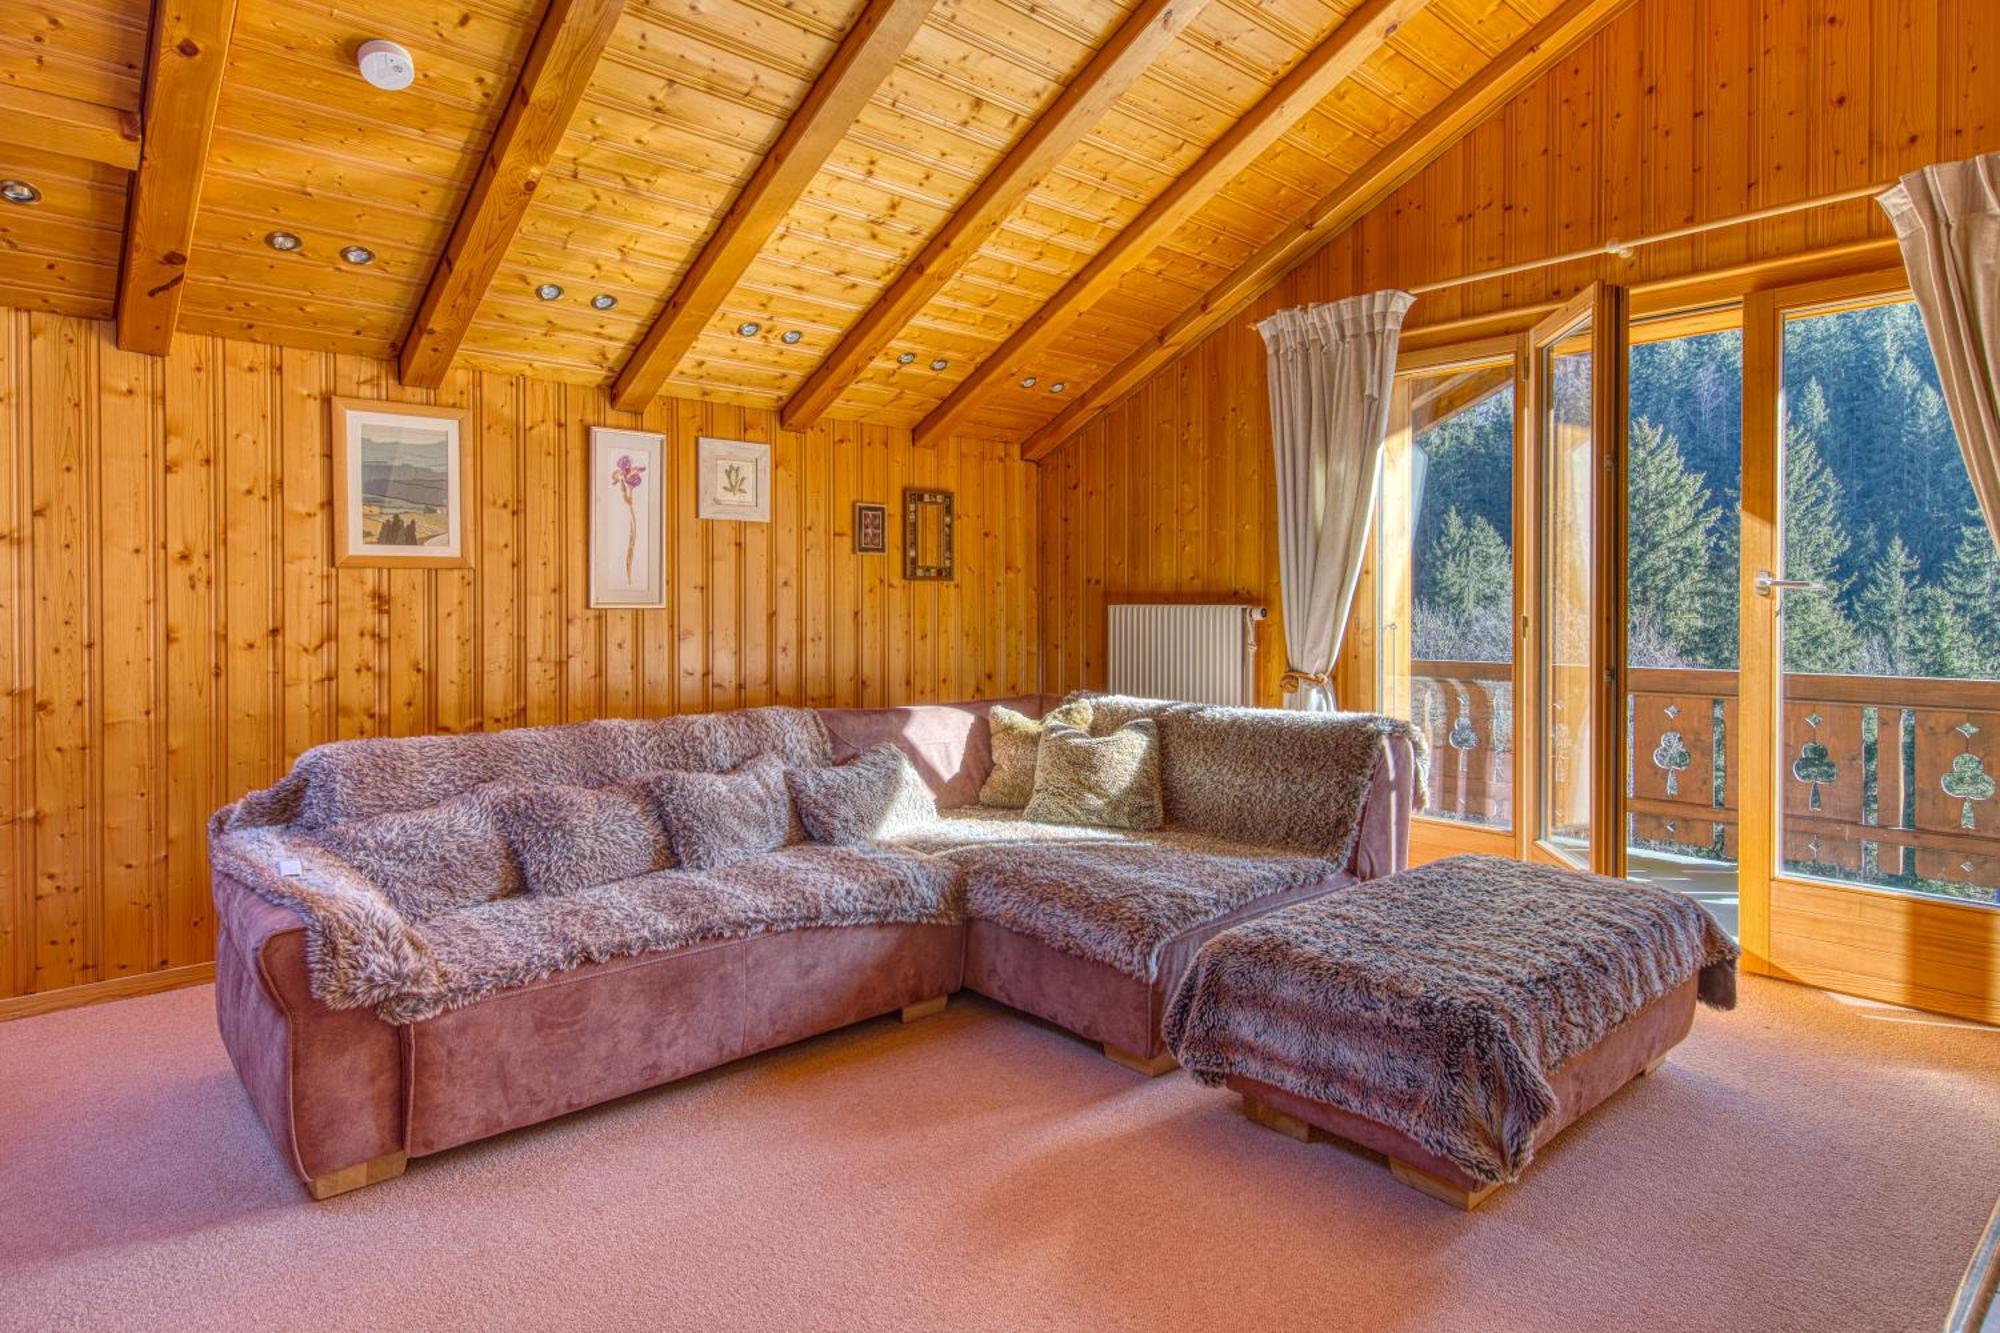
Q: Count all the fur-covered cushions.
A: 6